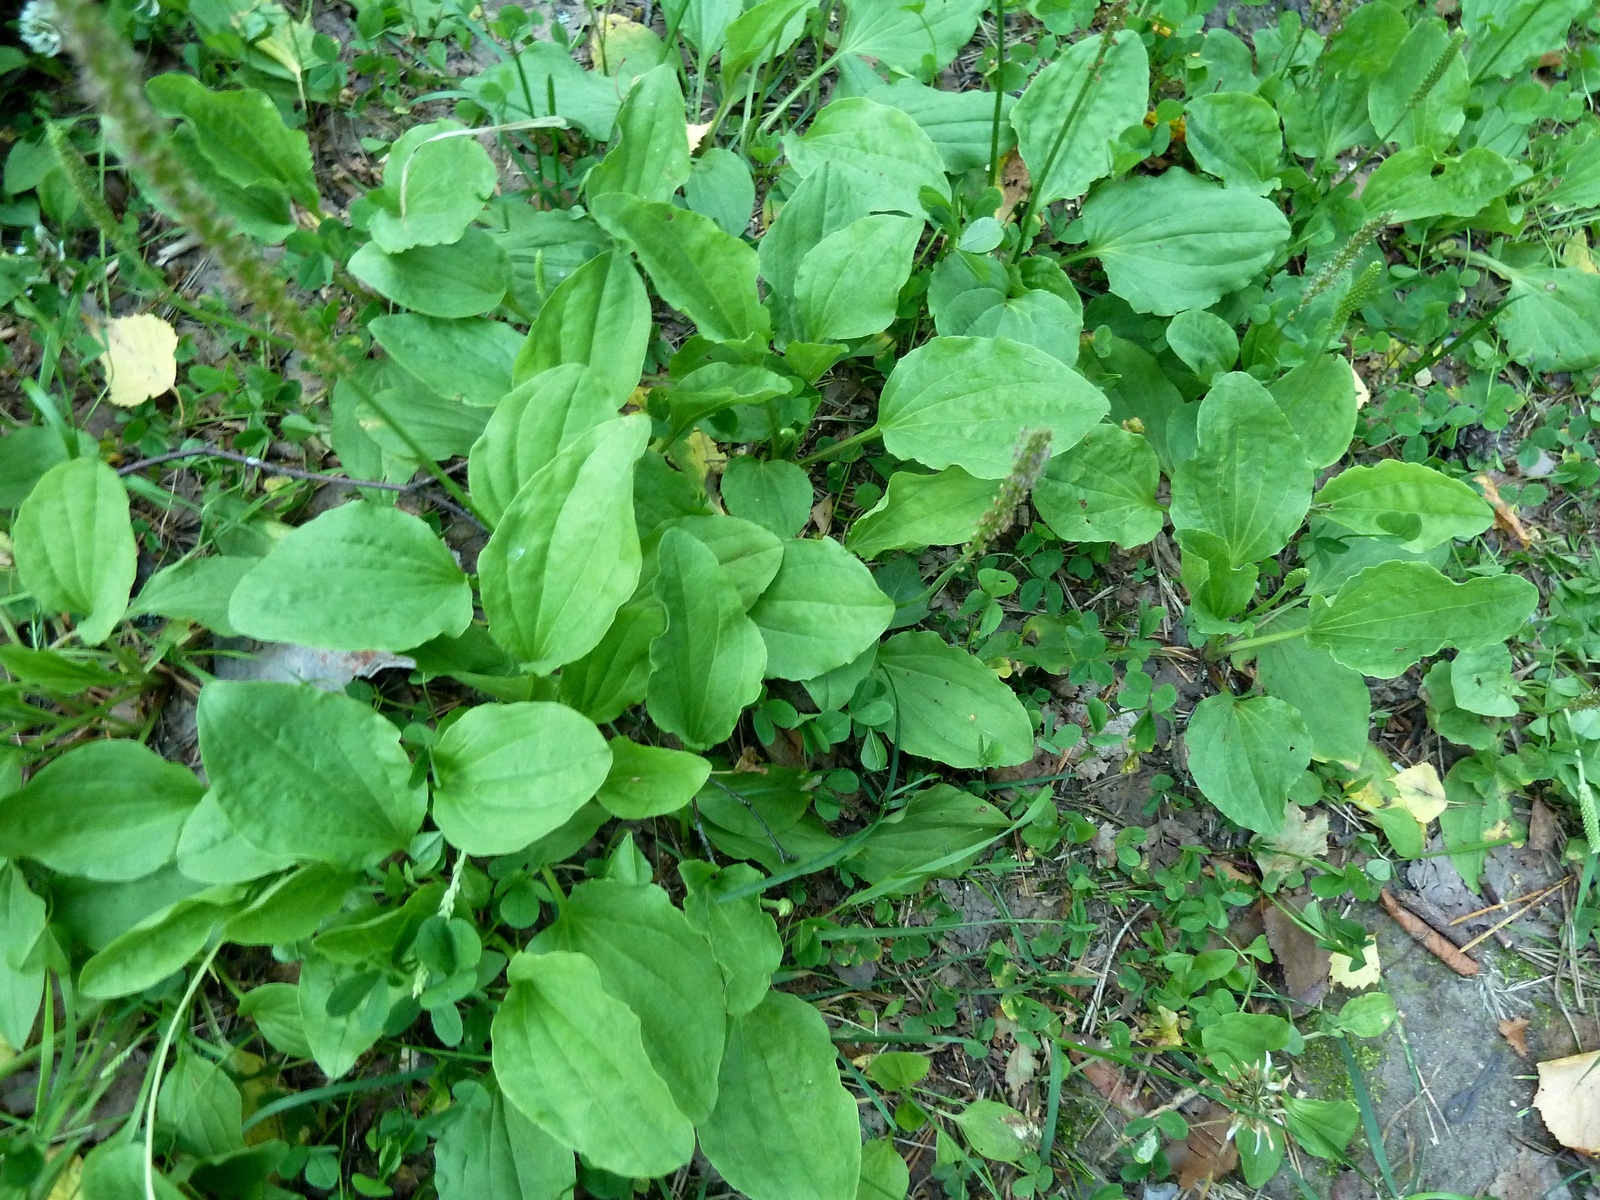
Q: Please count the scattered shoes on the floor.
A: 0